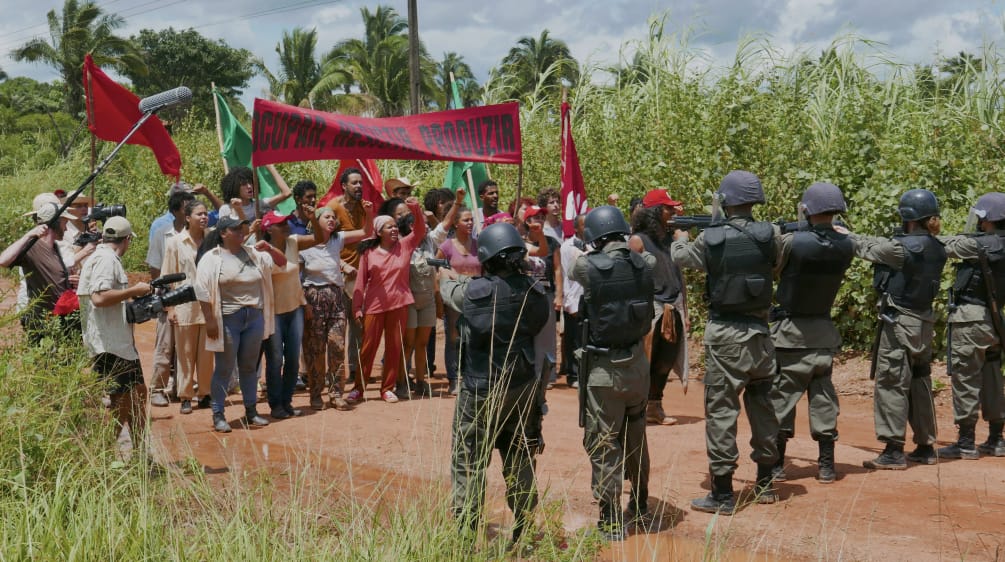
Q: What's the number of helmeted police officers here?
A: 6